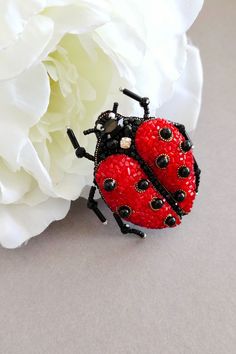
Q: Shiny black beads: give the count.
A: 10